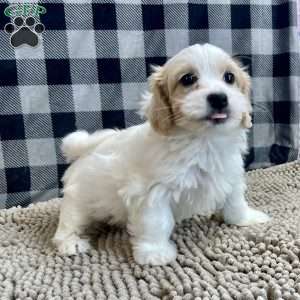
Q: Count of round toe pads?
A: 4